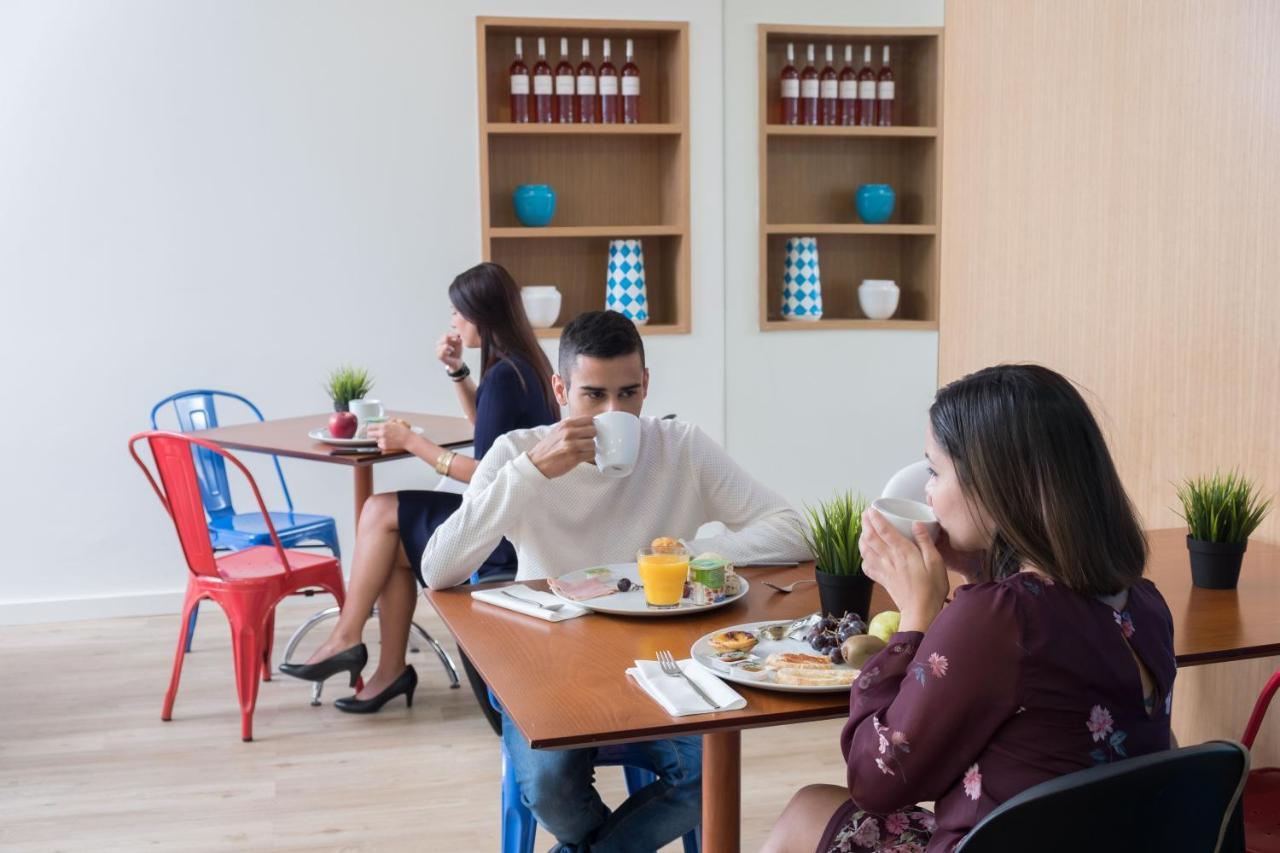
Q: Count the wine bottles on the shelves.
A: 12